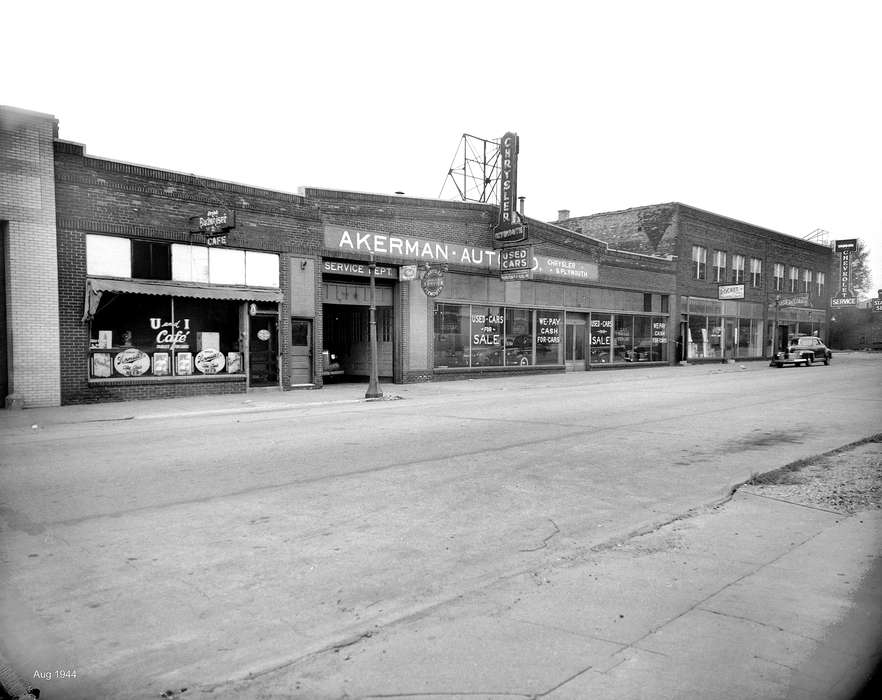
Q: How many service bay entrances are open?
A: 1